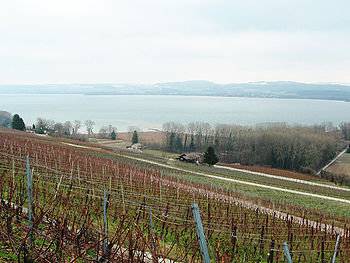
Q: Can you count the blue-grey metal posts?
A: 6